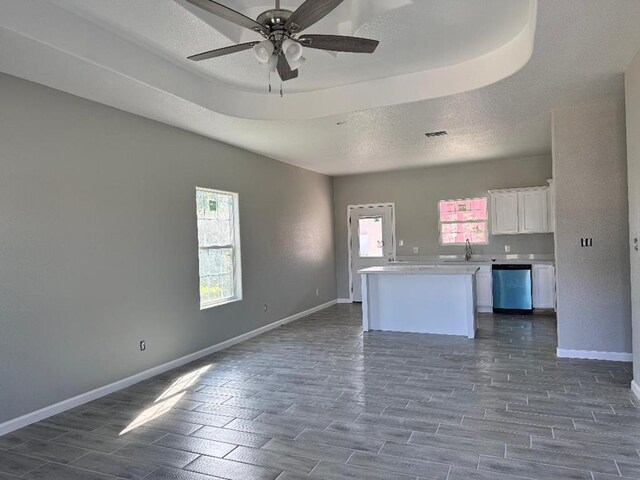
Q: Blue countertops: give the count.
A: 0